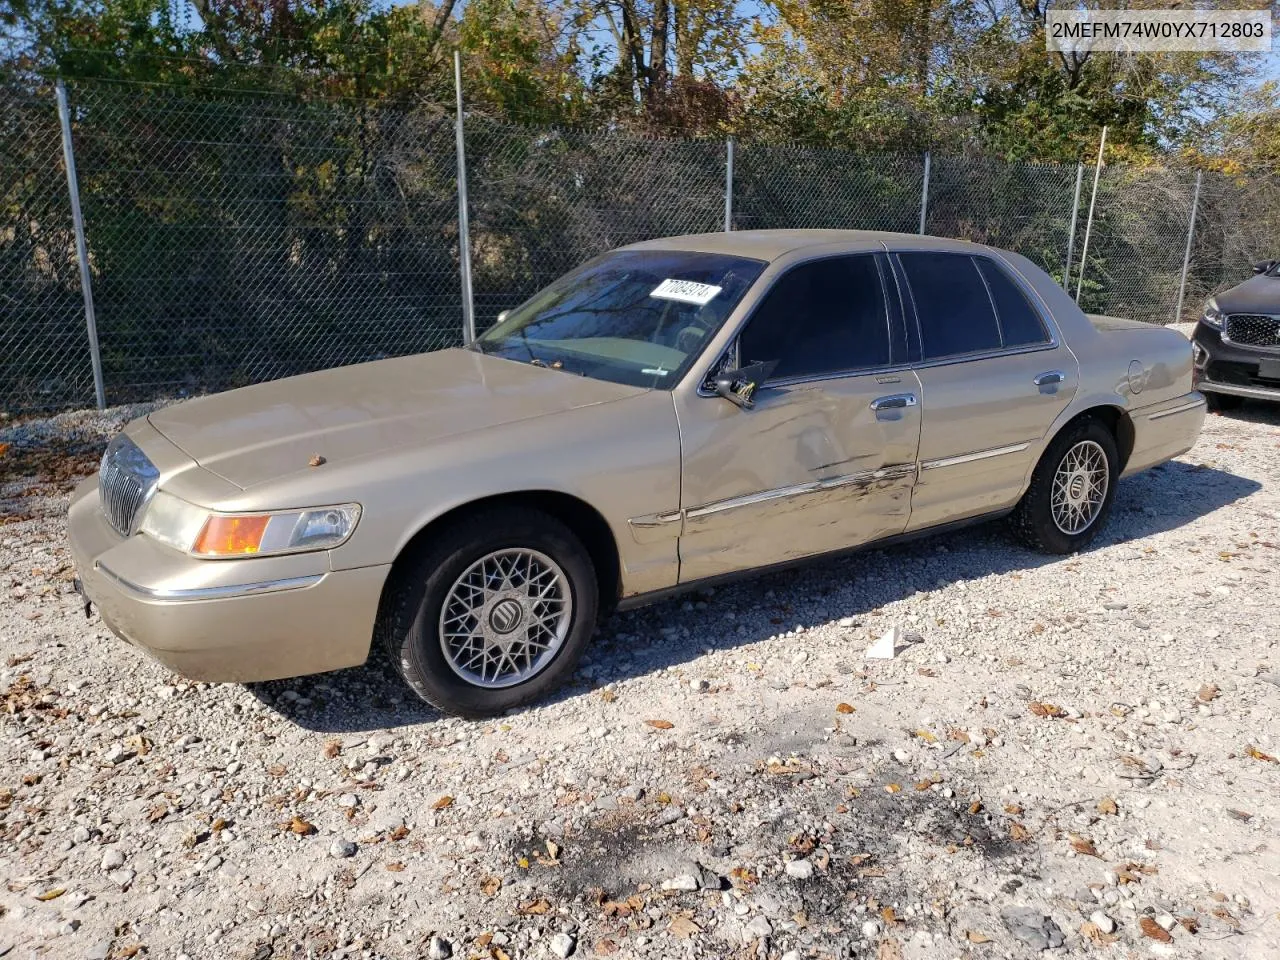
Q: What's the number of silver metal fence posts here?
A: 7